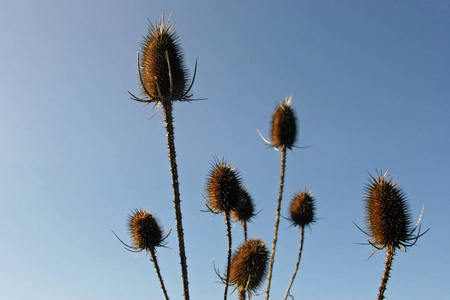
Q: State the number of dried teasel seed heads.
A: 8